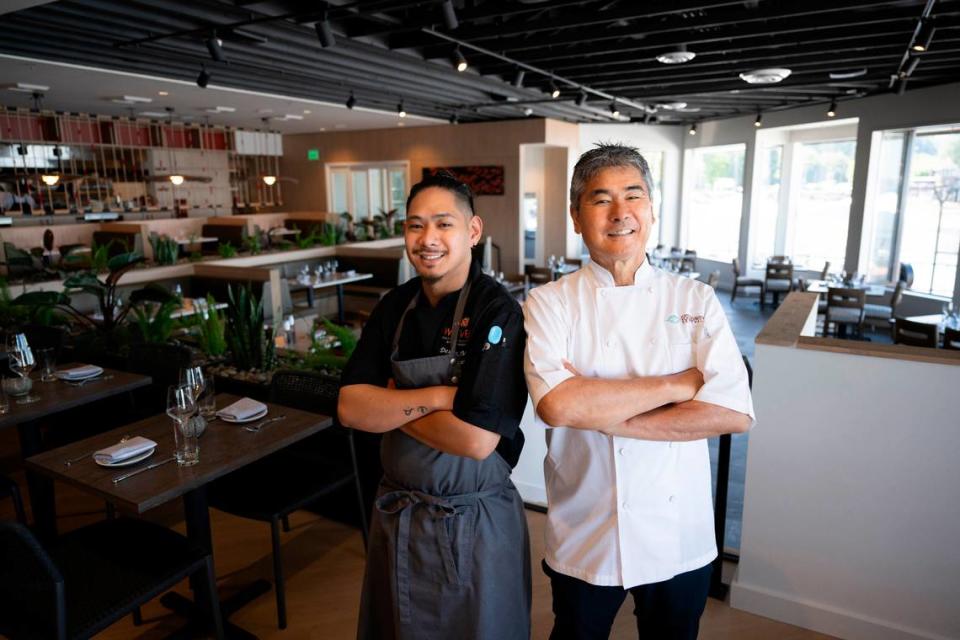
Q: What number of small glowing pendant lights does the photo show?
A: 3